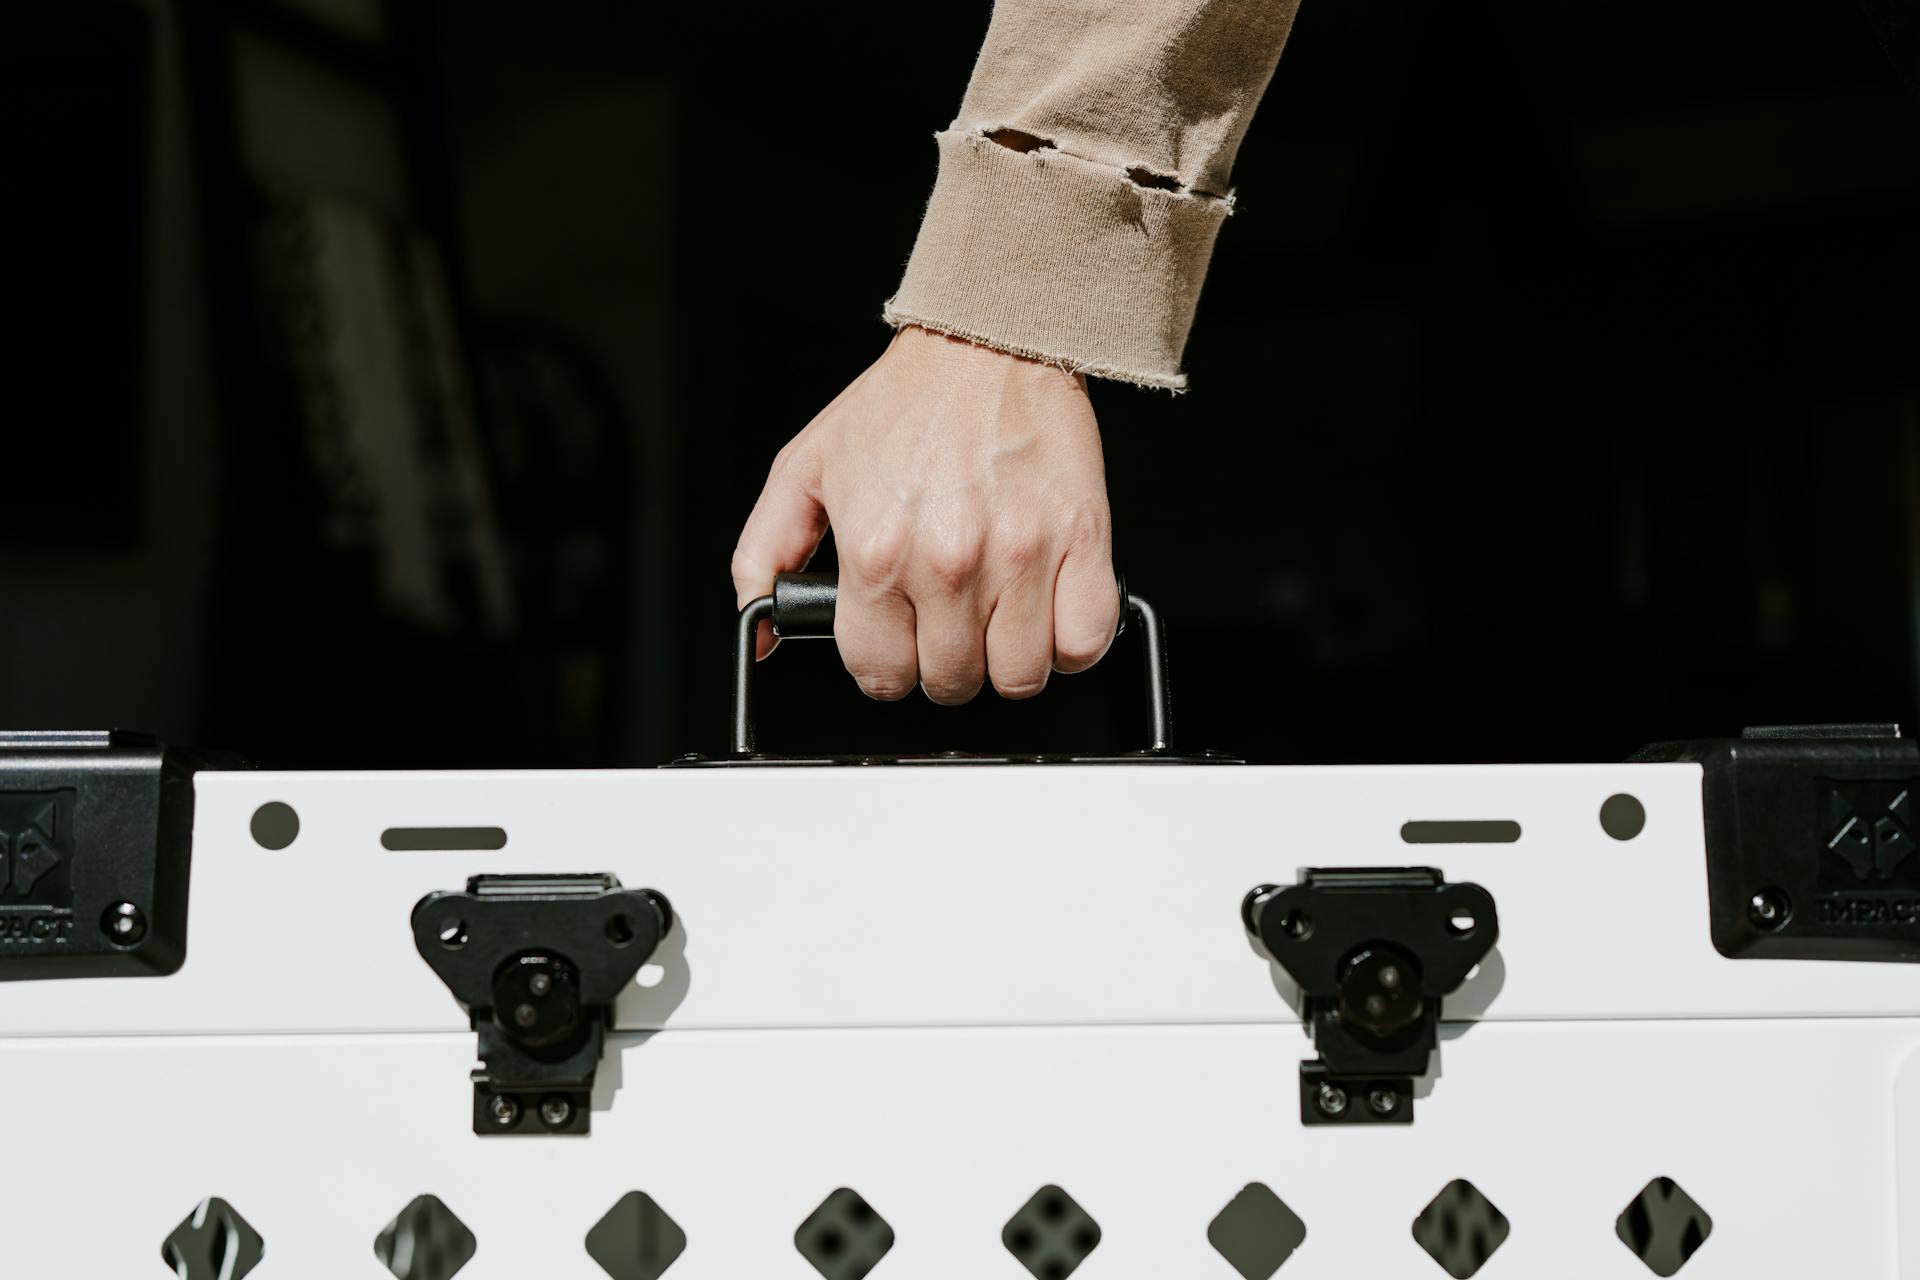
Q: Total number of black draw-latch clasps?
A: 2